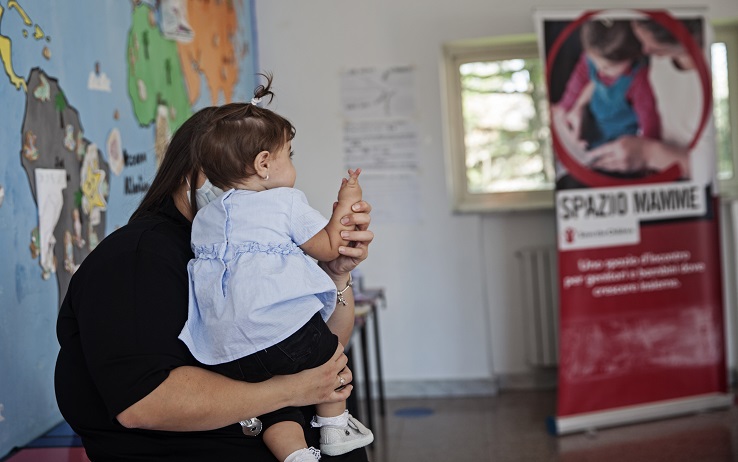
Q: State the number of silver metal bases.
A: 1